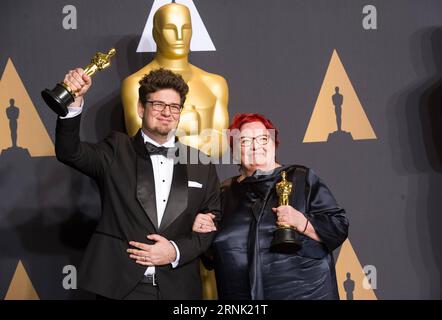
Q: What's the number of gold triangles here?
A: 4